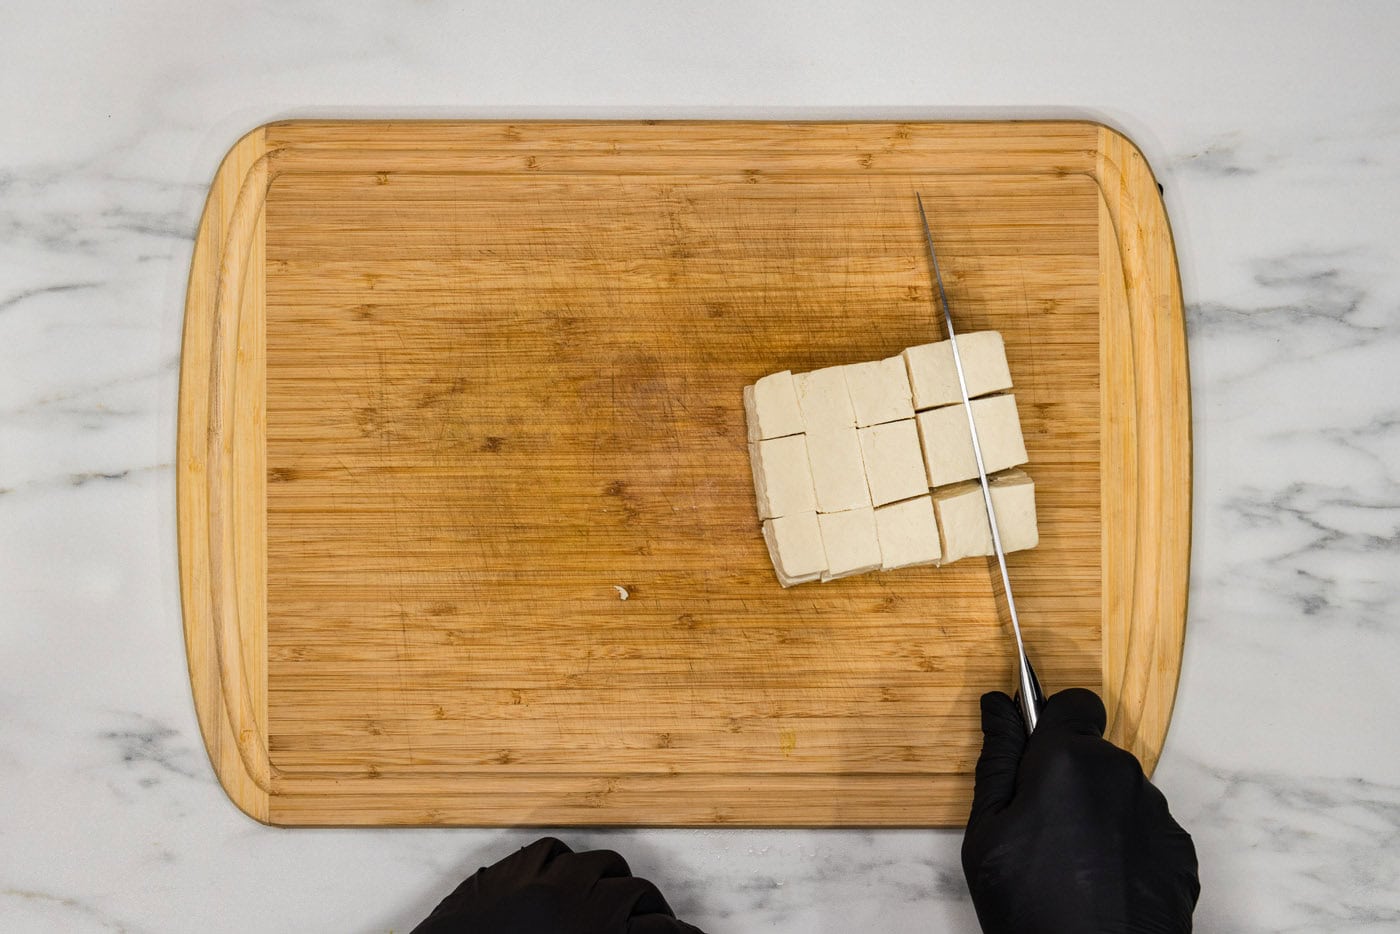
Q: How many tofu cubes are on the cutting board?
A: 15